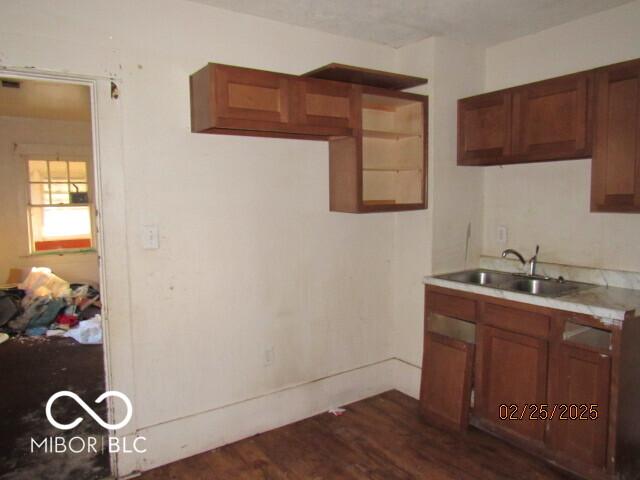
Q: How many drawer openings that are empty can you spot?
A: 2